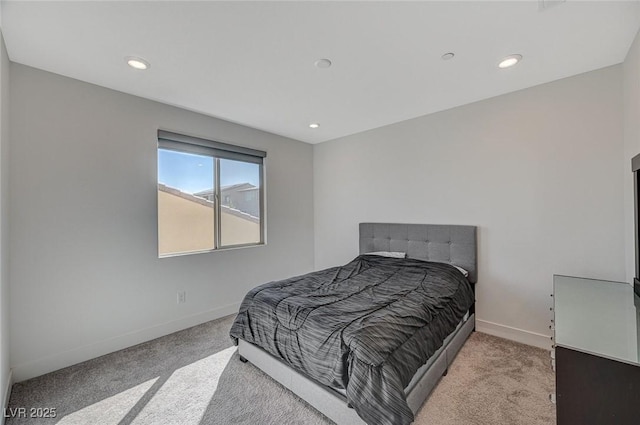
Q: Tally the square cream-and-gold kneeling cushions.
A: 0